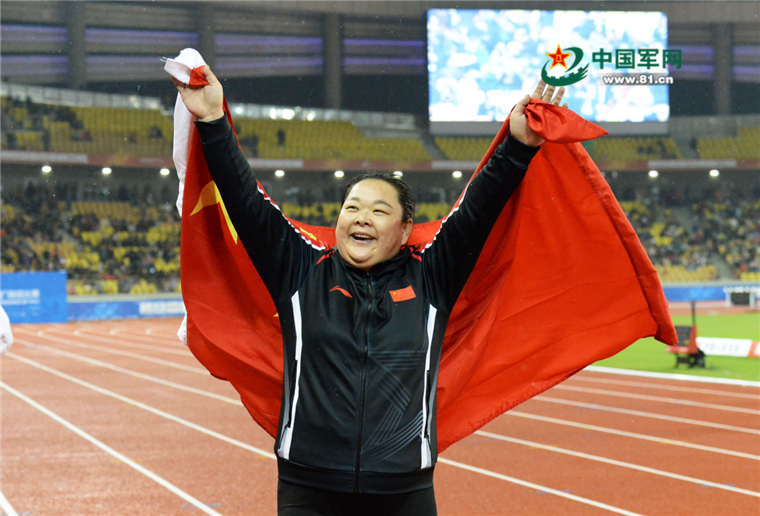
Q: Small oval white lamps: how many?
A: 9